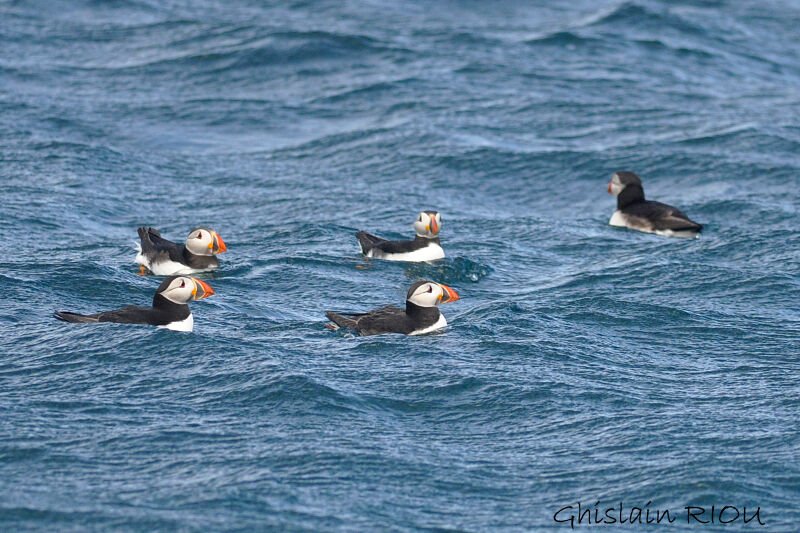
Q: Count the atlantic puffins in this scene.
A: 5